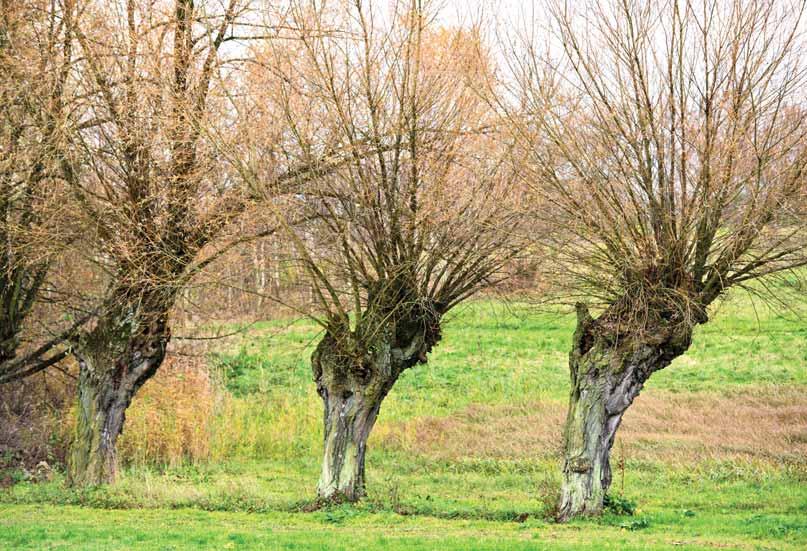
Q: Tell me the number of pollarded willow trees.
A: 3